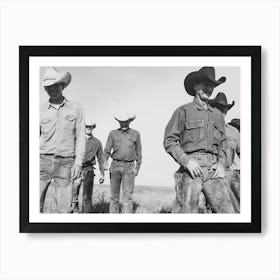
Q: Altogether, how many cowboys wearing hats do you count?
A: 6